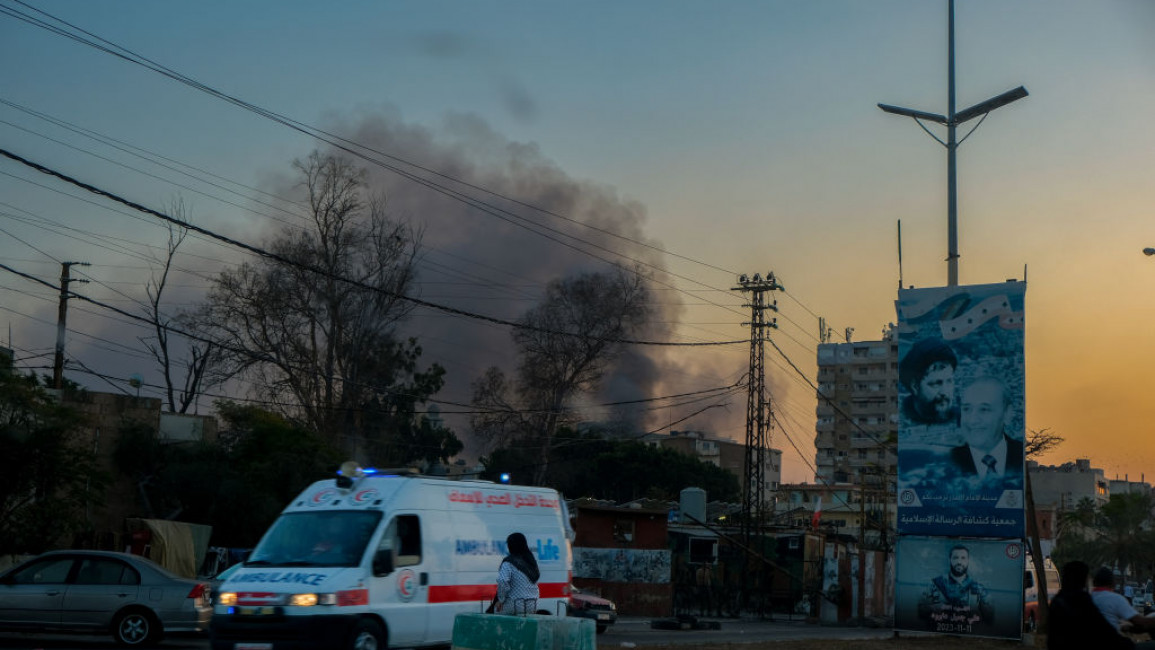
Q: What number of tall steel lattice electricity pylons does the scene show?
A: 1